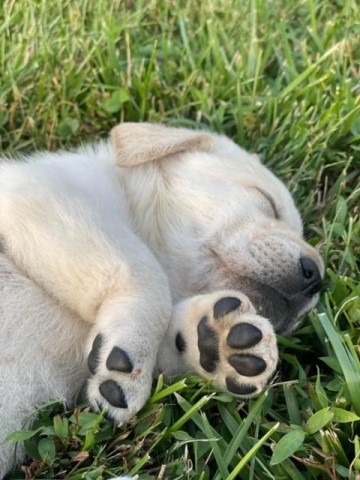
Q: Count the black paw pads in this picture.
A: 9